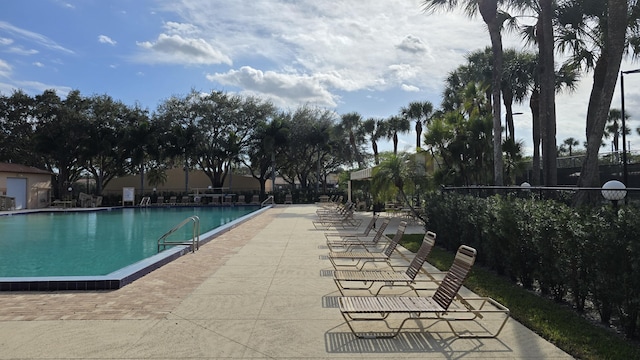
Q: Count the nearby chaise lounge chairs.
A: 5